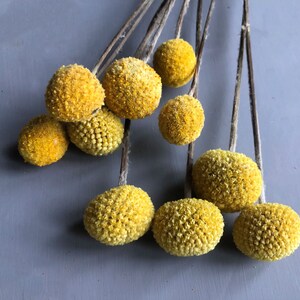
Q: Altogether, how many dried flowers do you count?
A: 10